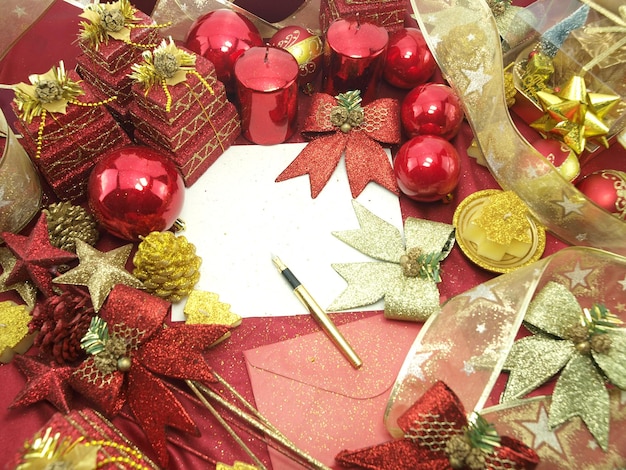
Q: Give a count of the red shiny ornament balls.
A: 5